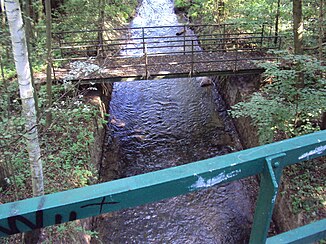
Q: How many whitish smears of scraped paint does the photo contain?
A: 2